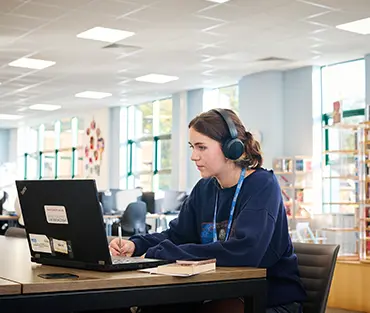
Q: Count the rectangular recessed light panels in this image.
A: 8